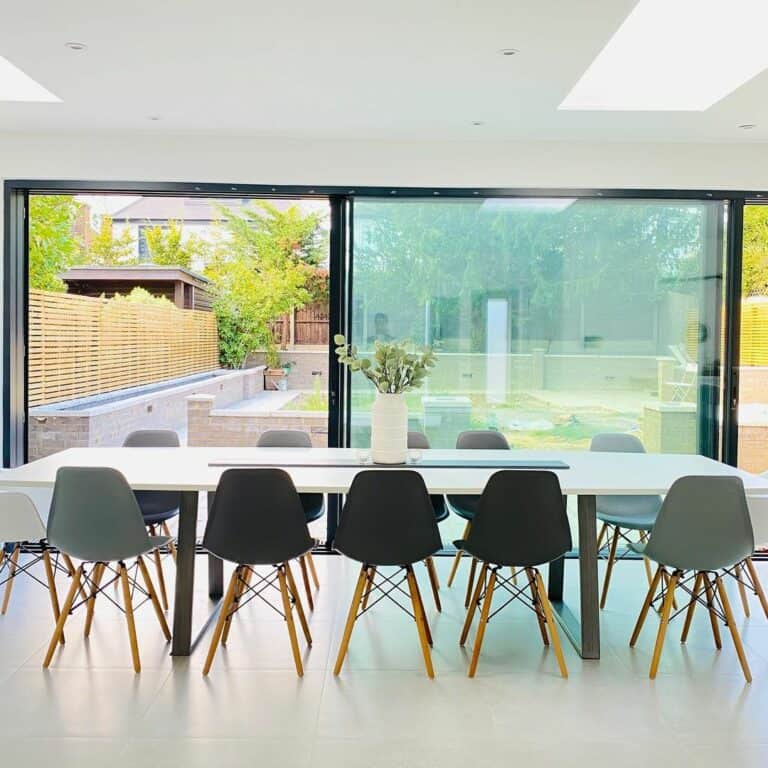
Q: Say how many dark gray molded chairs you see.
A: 7